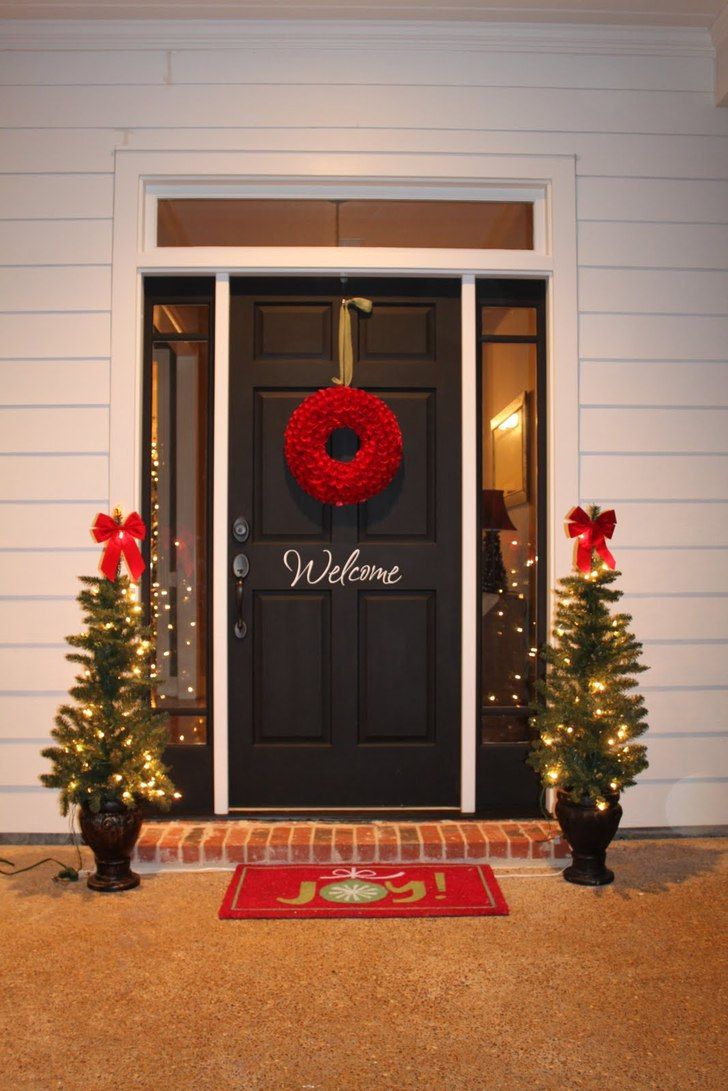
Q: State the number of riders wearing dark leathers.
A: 0